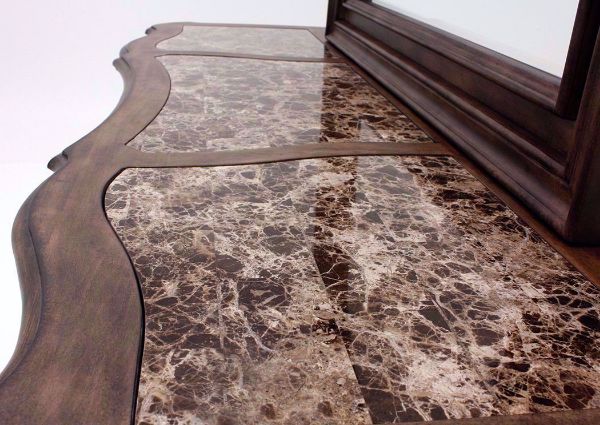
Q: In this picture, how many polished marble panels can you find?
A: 3